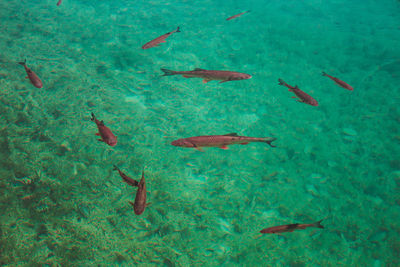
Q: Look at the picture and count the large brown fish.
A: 2